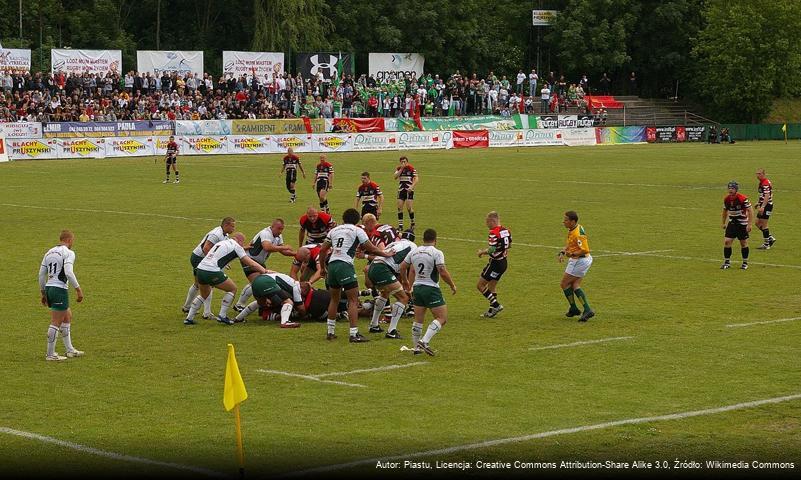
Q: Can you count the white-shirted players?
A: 8